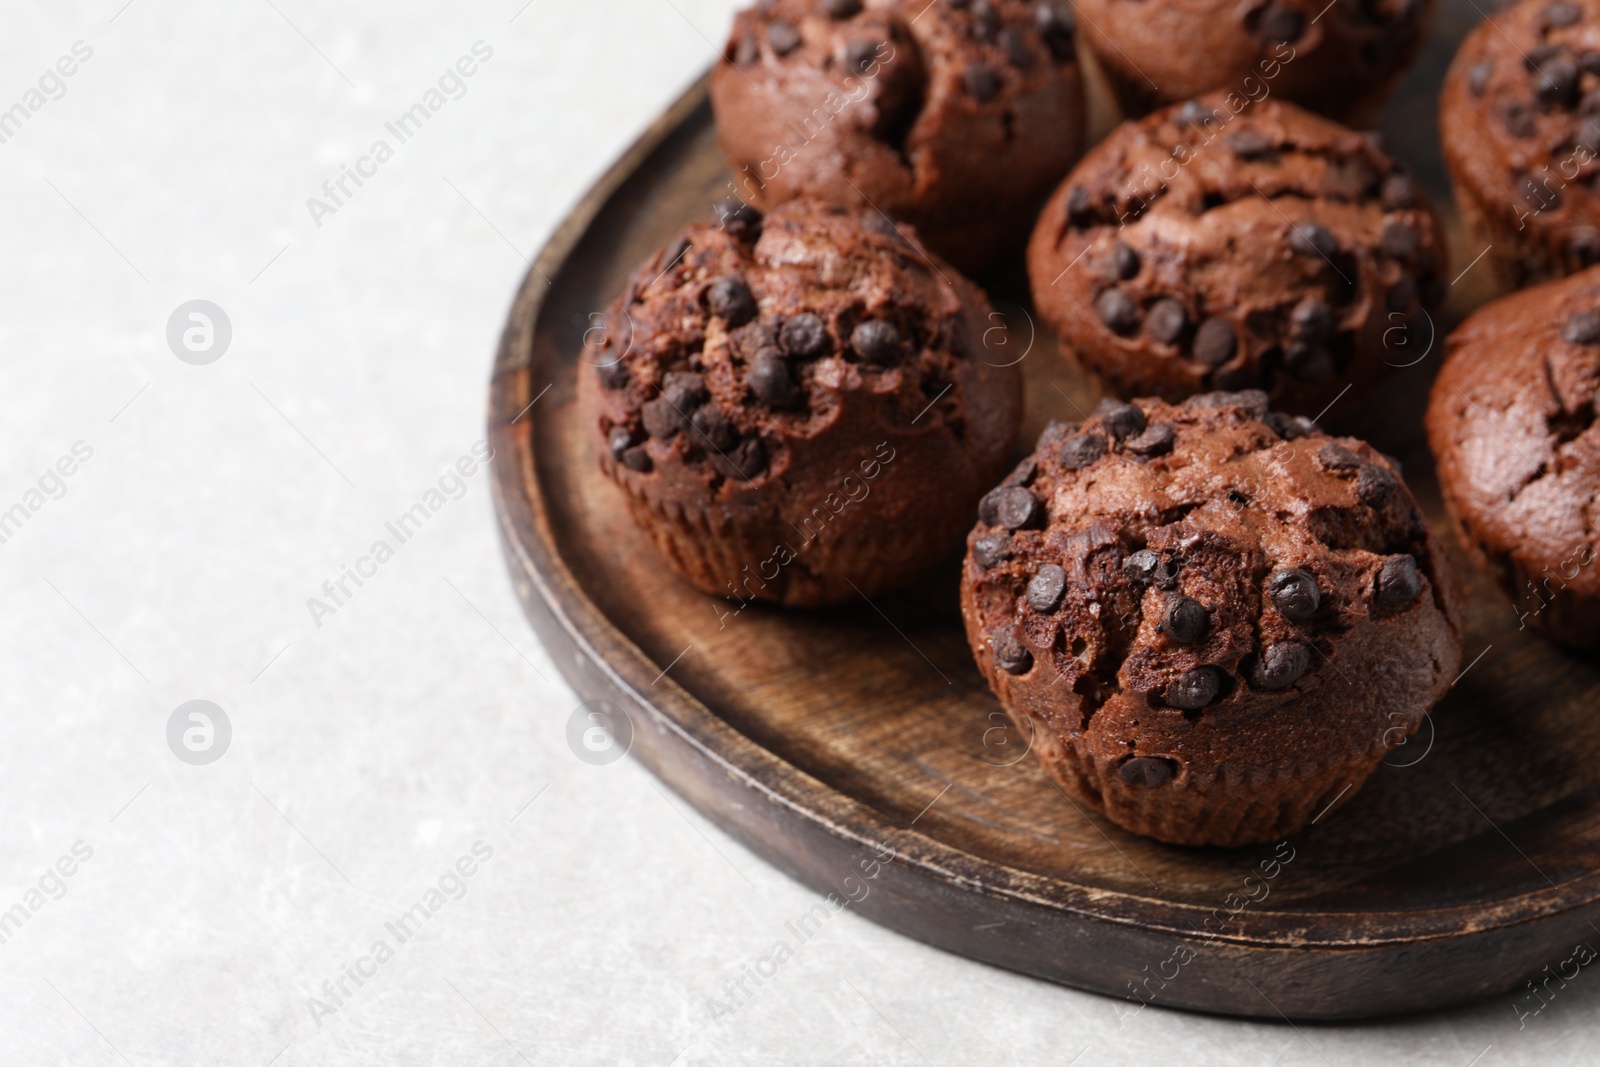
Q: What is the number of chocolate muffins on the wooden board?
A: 7